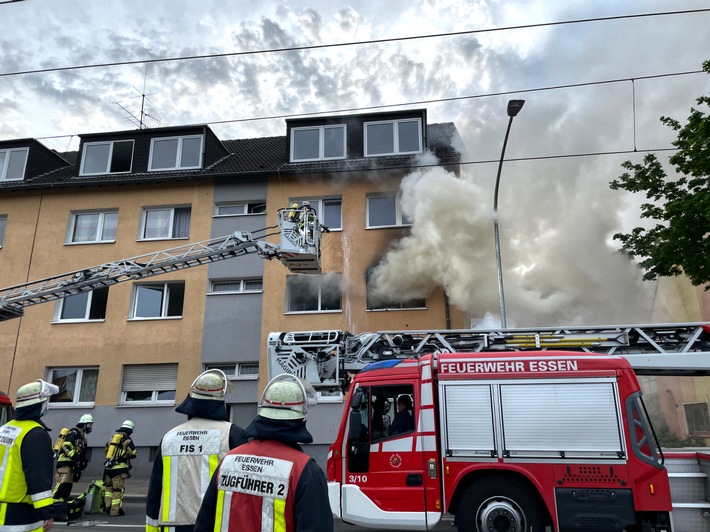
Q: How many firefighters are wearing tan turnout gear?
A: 2